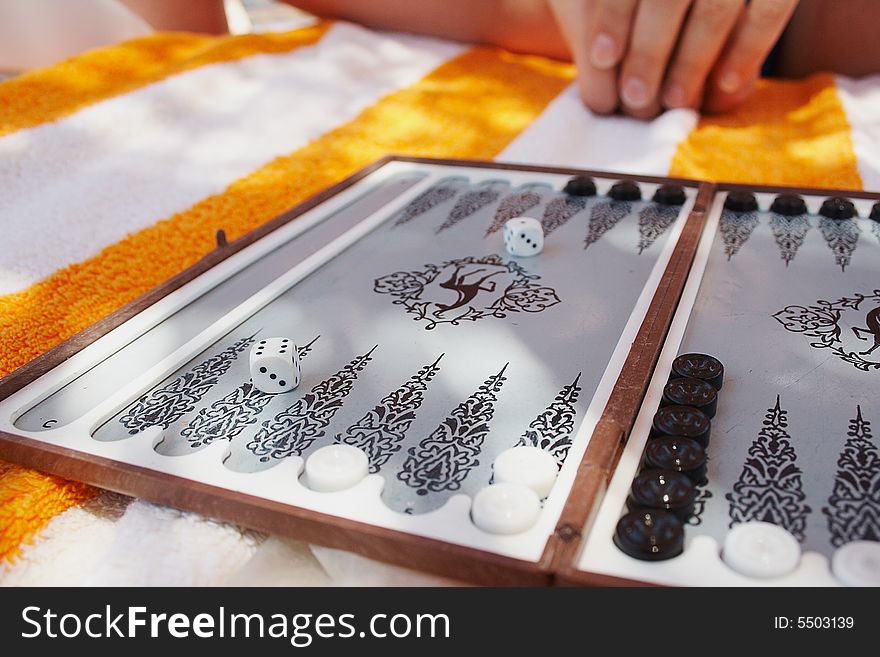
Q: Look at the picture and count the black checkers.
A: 13